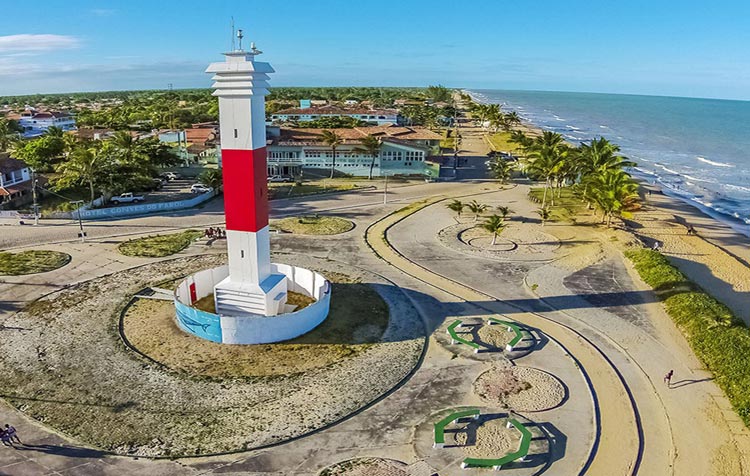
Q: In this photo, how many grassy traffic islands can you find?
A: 3